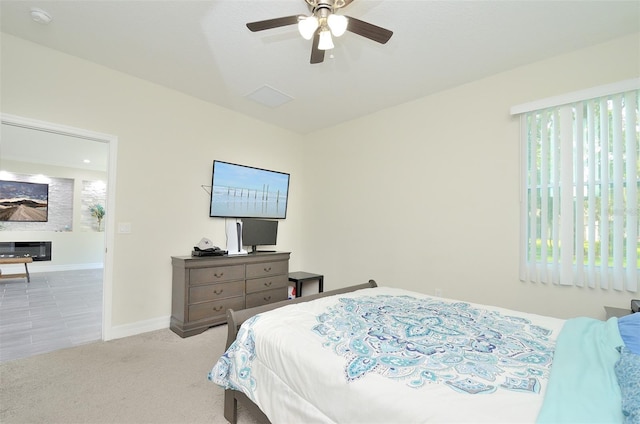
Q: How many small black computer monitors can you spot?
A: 1